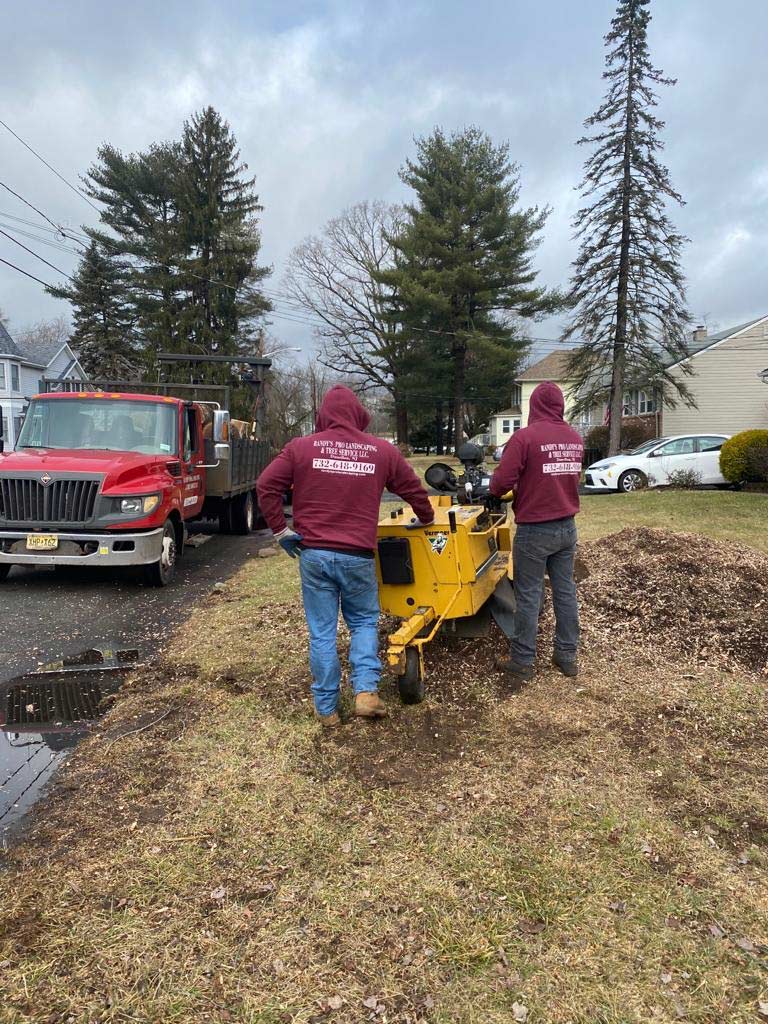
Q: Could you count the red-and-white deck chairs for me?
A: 0